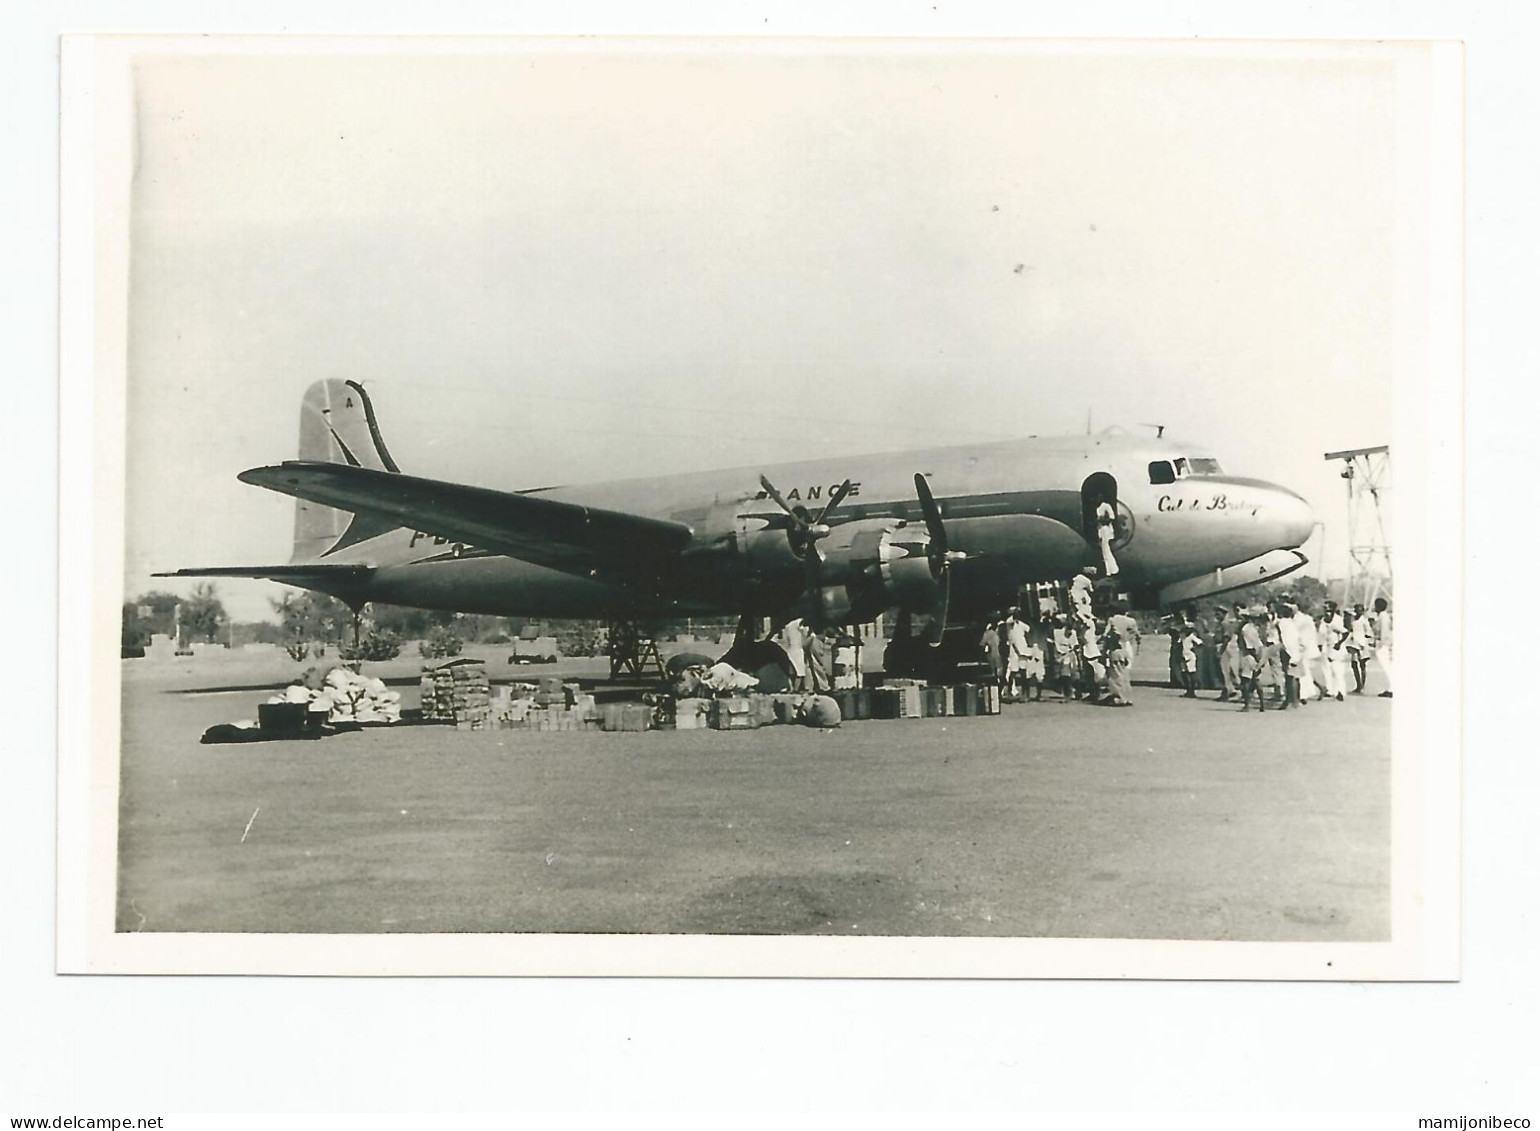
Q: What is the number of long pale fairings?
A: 1